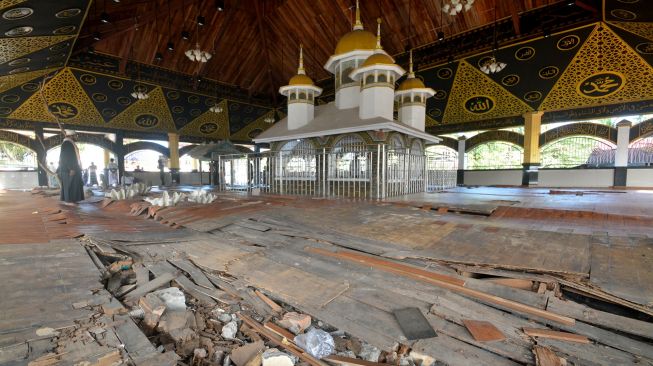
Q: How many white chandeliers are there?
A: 6